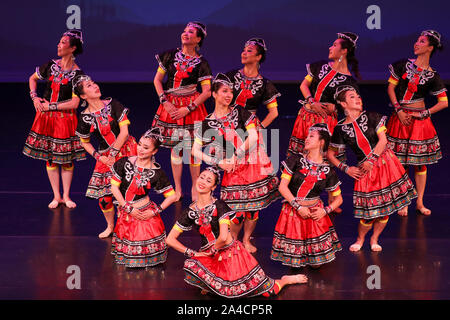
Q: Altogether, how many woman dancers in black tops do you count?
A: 11